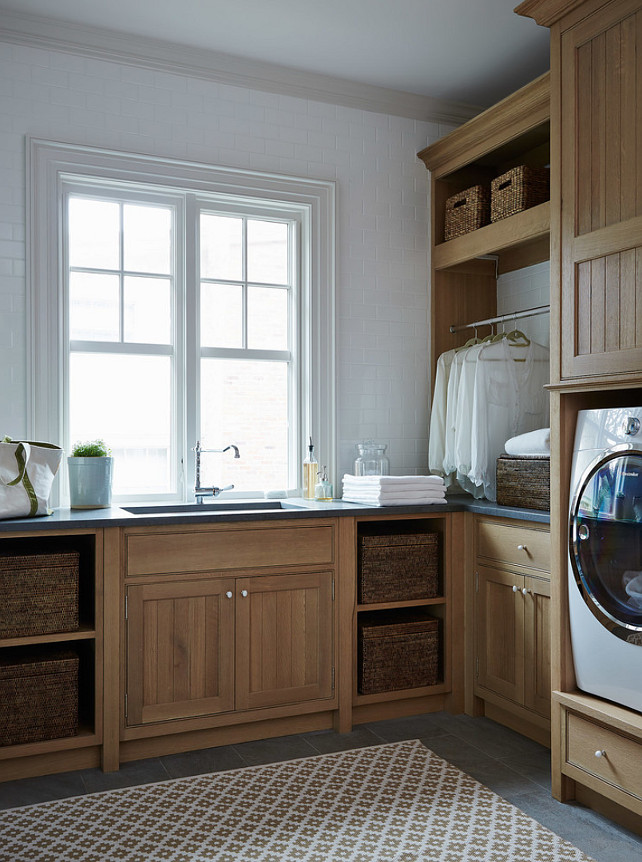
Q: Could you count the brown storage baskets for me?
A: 7